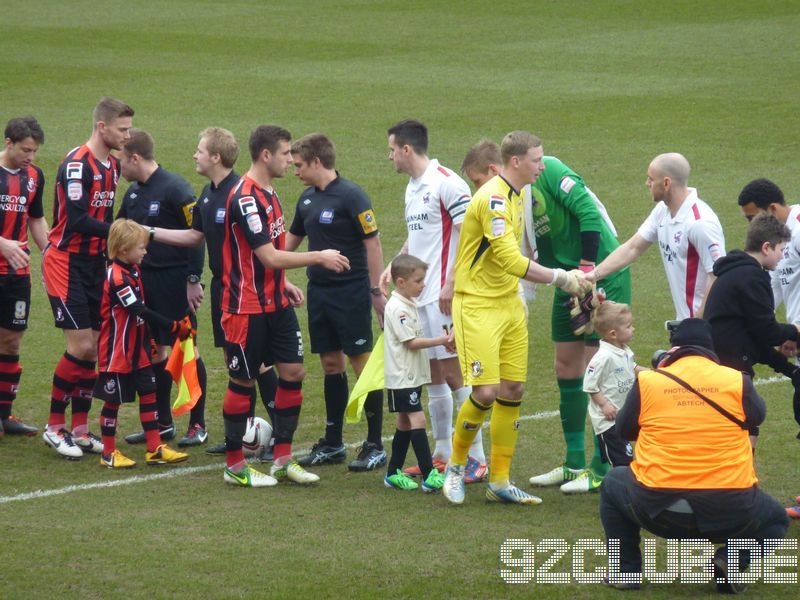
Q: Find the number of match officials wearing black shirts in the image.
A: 3